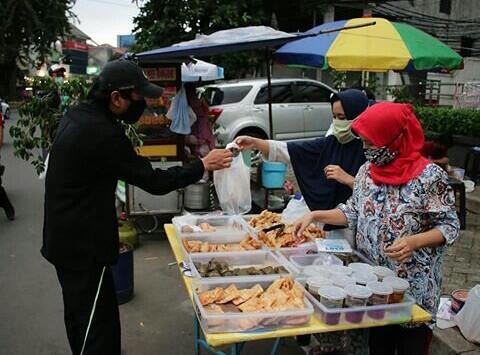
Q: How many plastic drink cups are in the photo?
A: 11